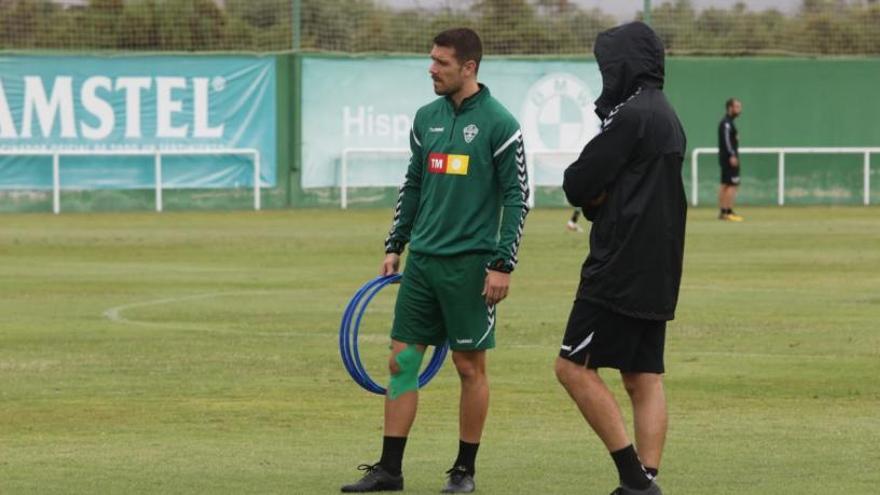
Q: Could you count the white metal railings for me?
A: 3